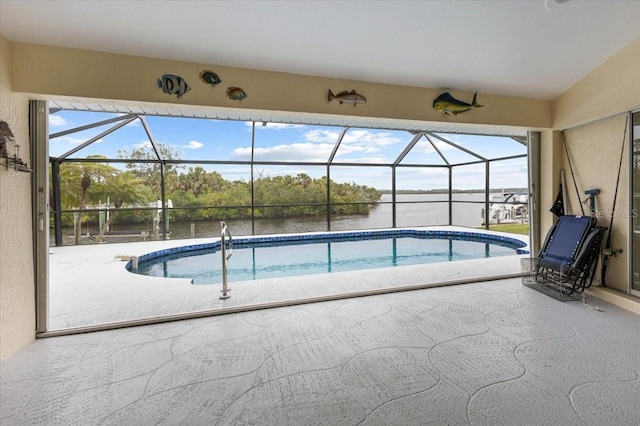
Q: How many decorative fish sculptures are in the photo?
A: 5